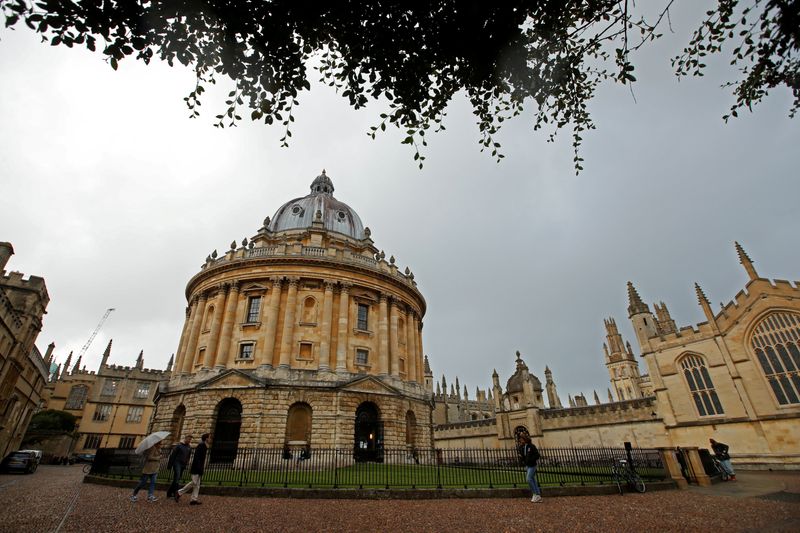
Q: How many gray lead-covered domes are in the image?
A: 1